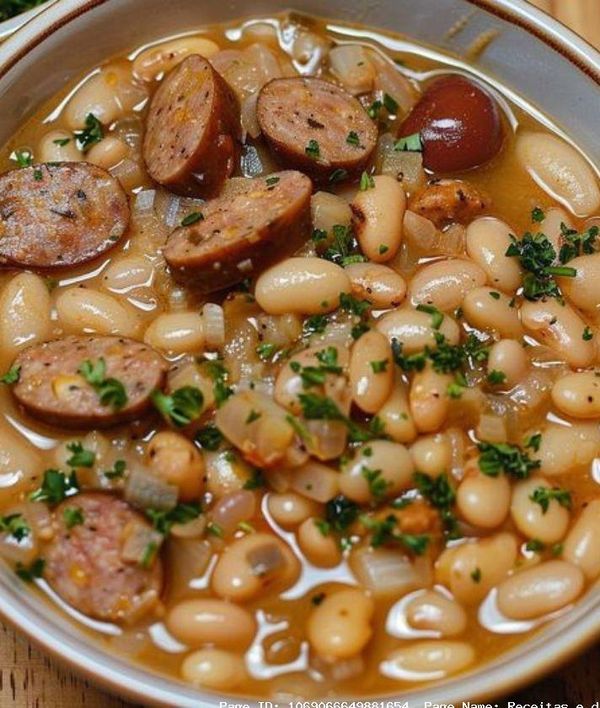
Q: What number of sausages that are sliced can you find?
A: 6